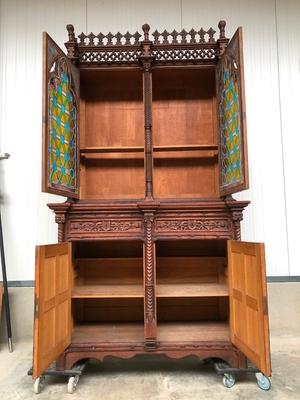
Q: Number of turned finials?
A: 3